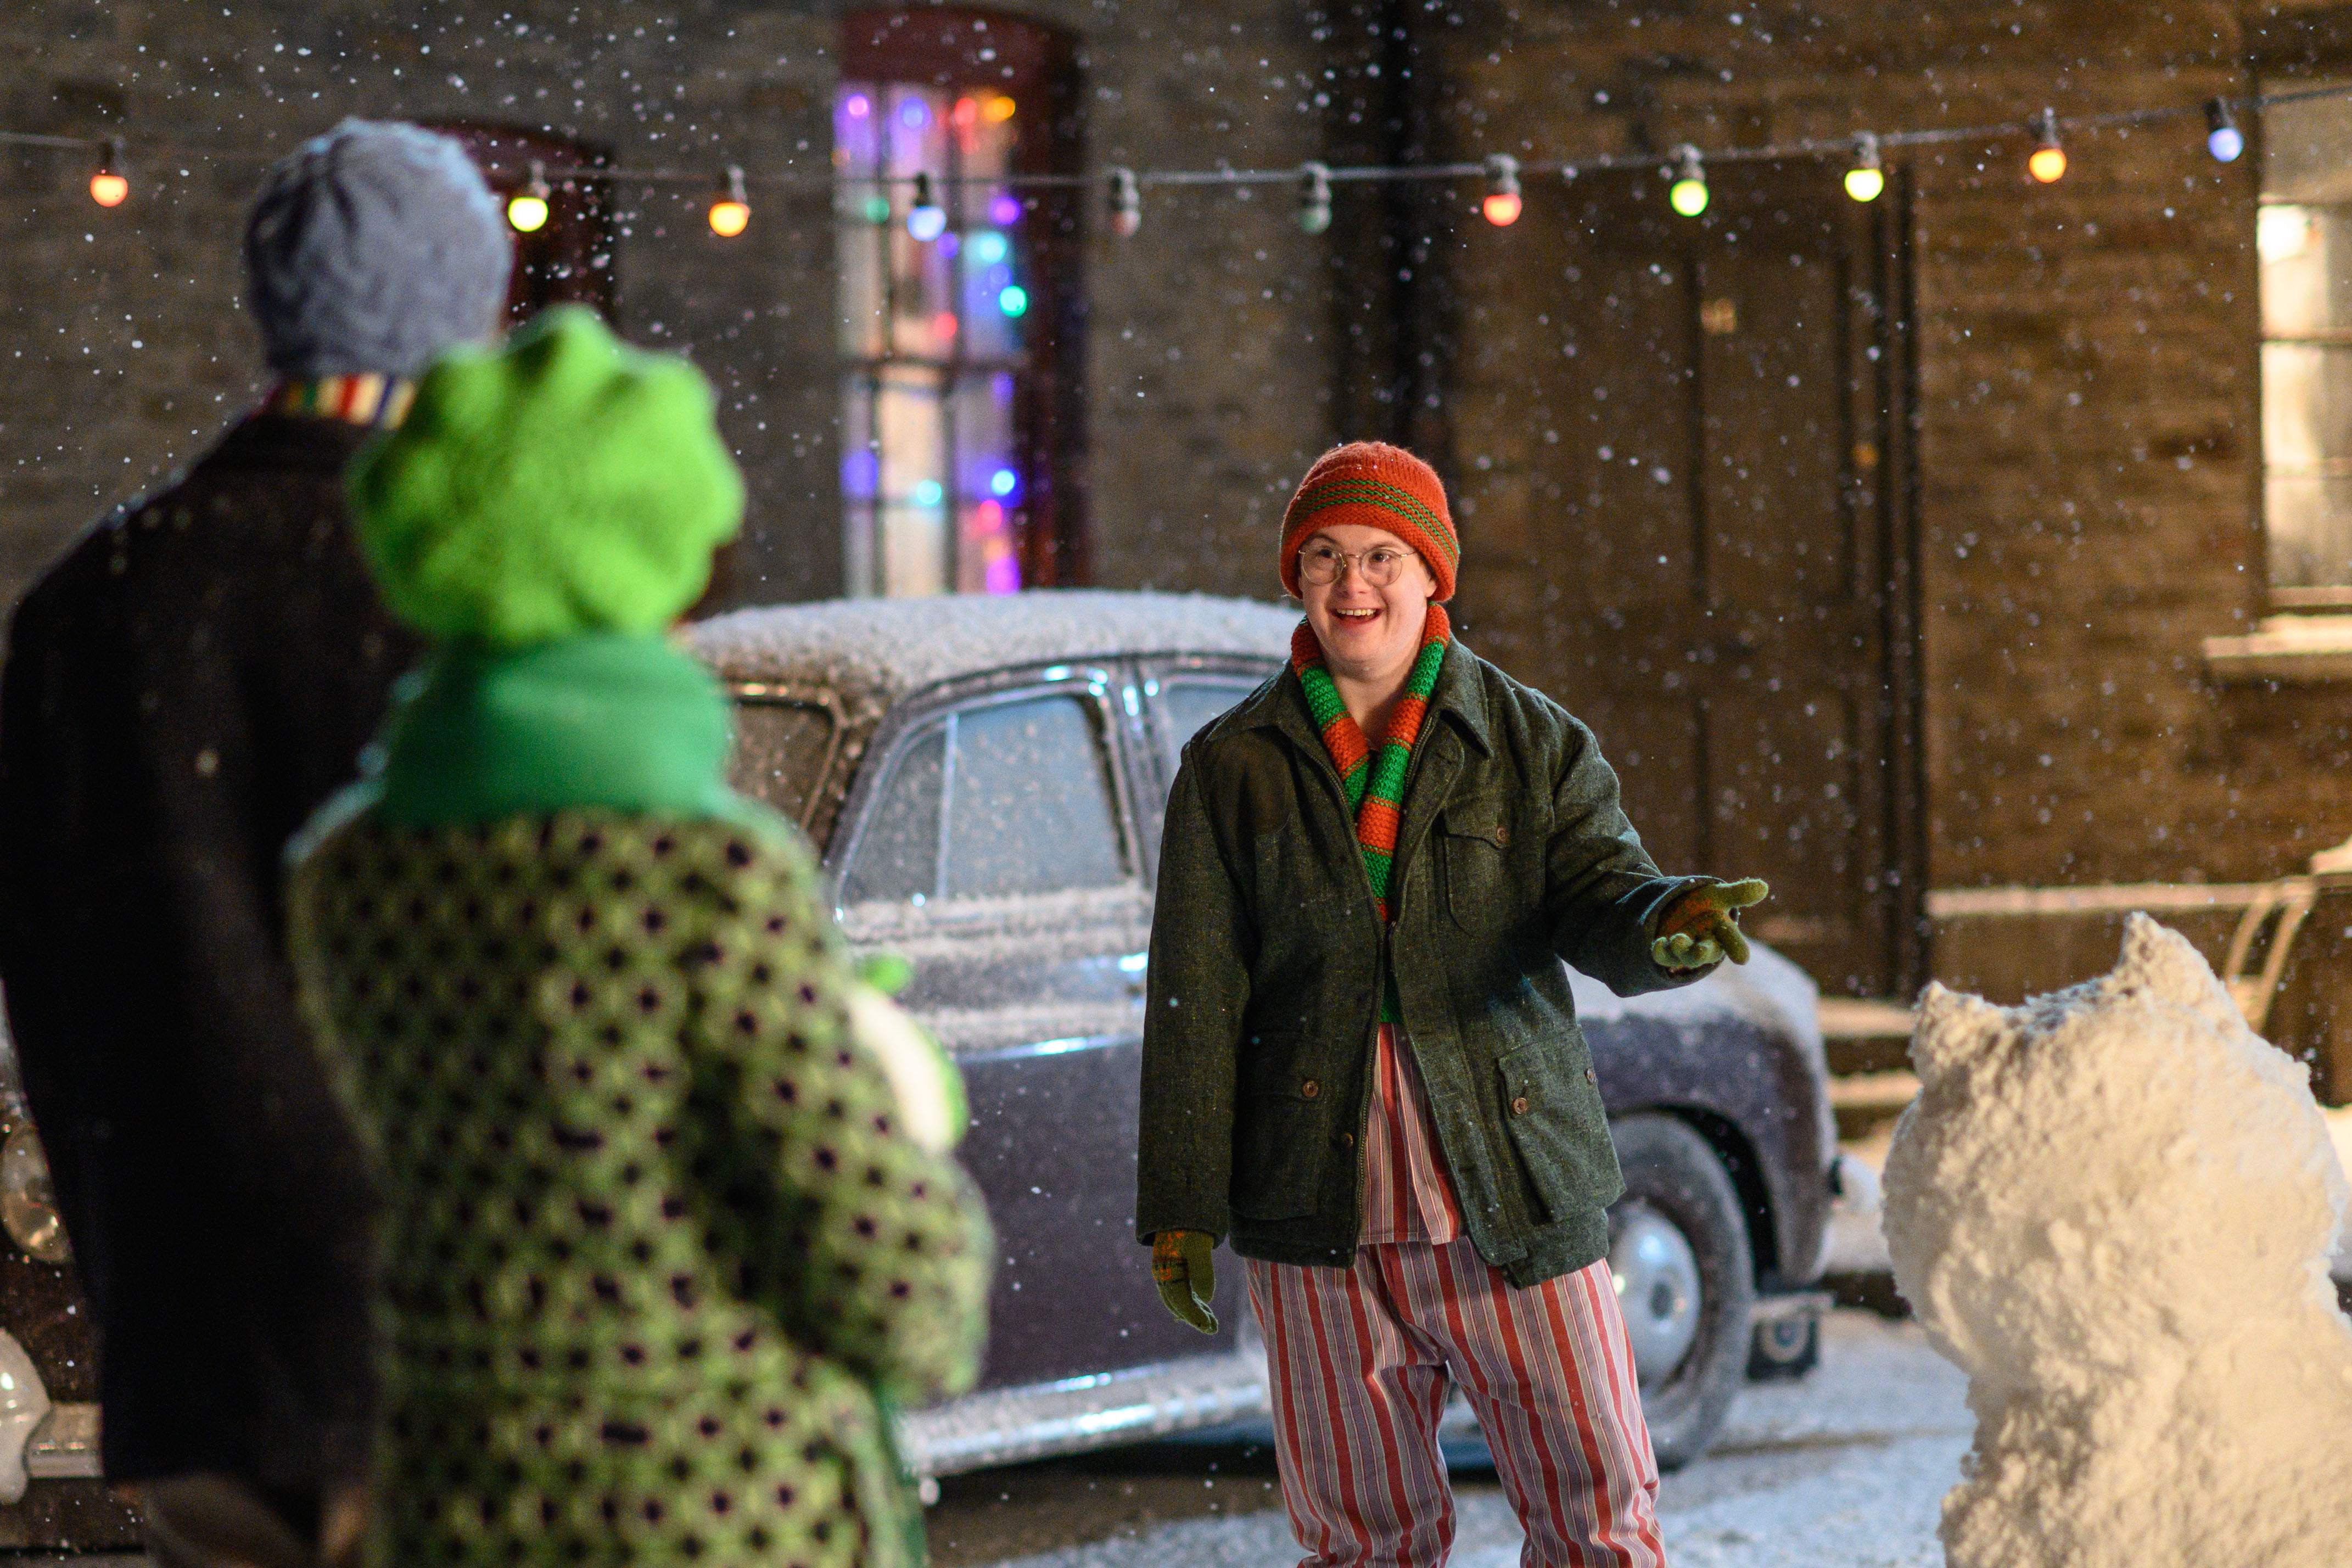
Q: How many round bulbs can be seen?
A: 11